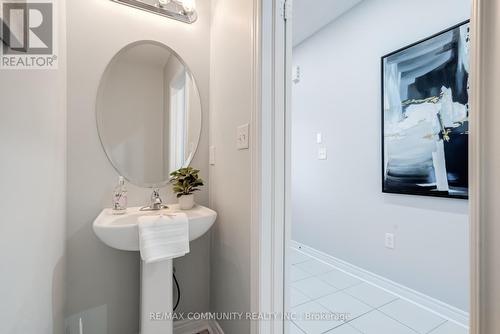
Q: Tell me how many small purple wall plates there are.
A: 0